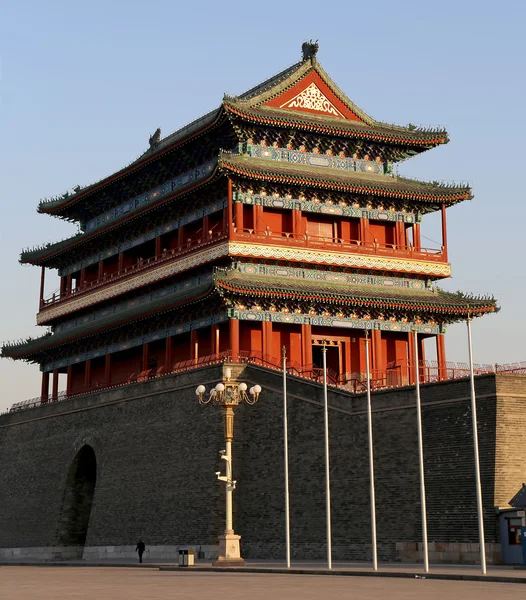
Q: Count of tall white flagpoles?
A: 5